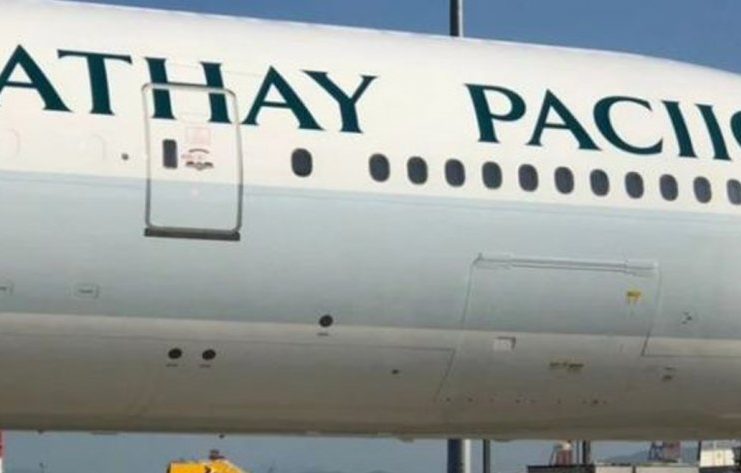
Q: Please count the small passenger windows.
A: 12